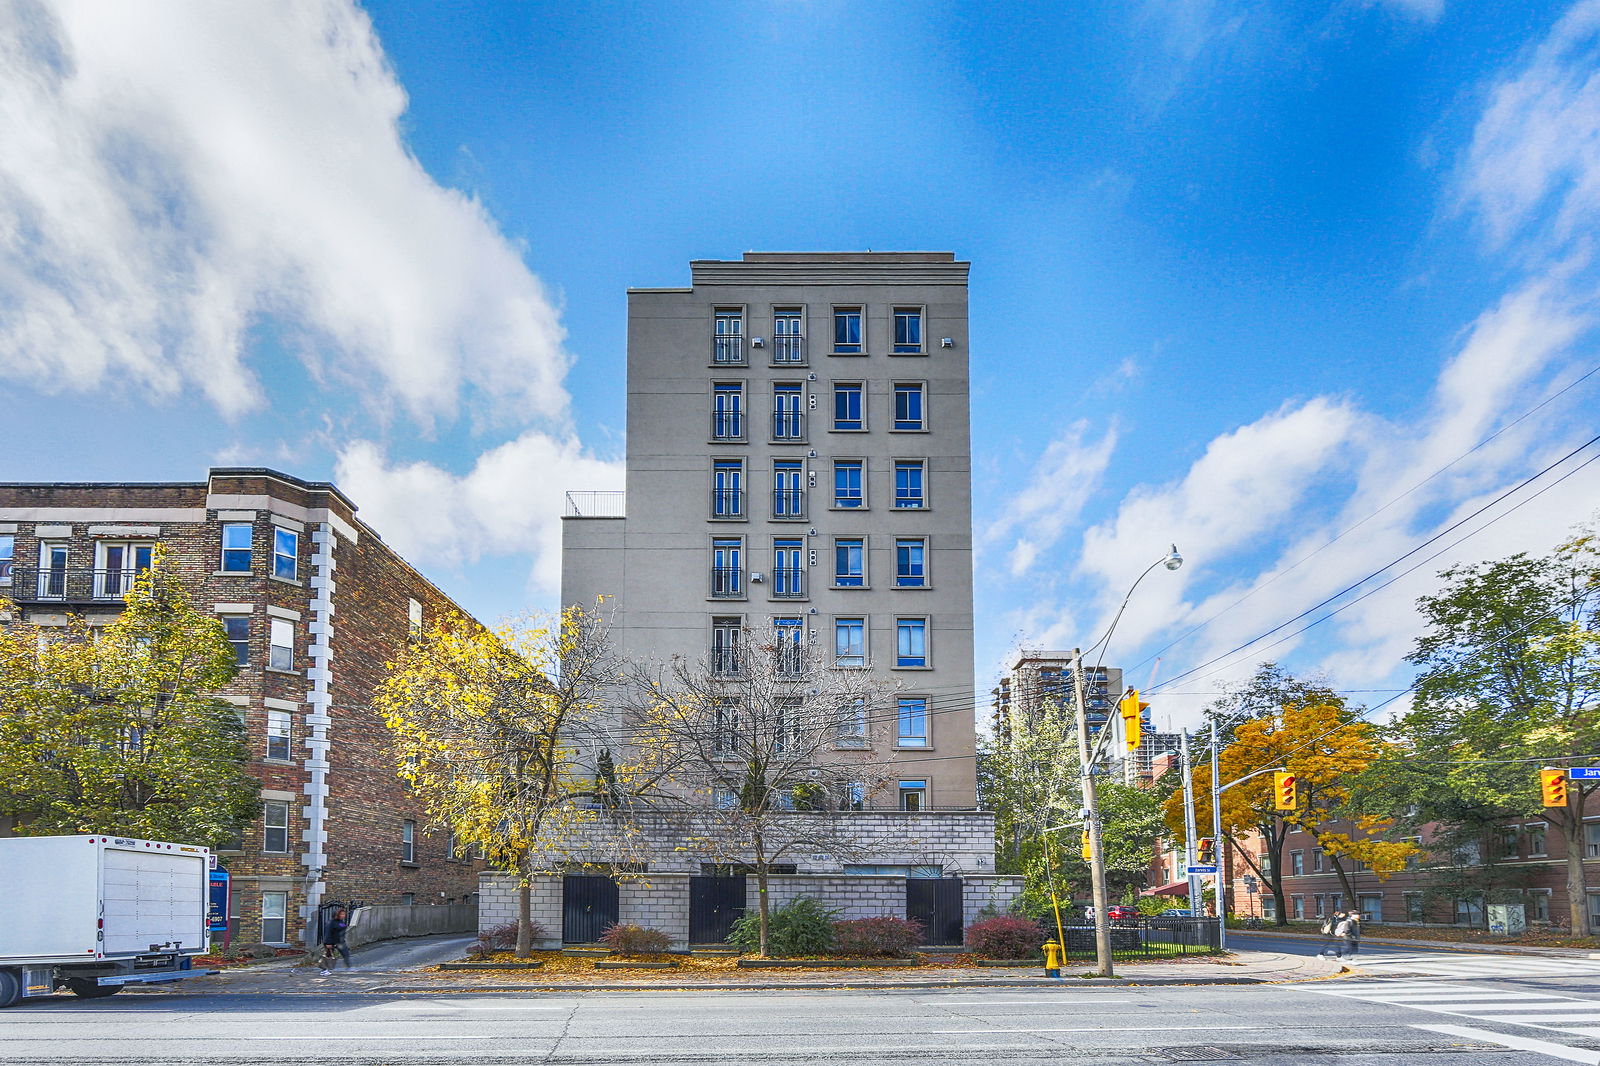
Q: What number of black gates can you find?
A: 3